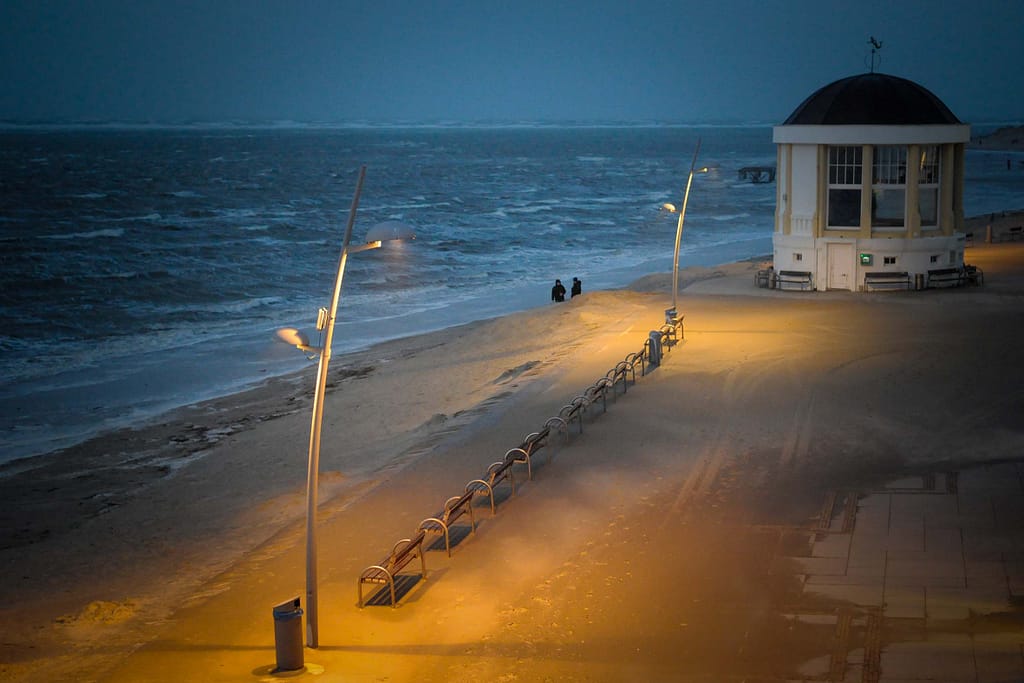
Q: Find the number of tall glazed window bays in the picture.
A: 3